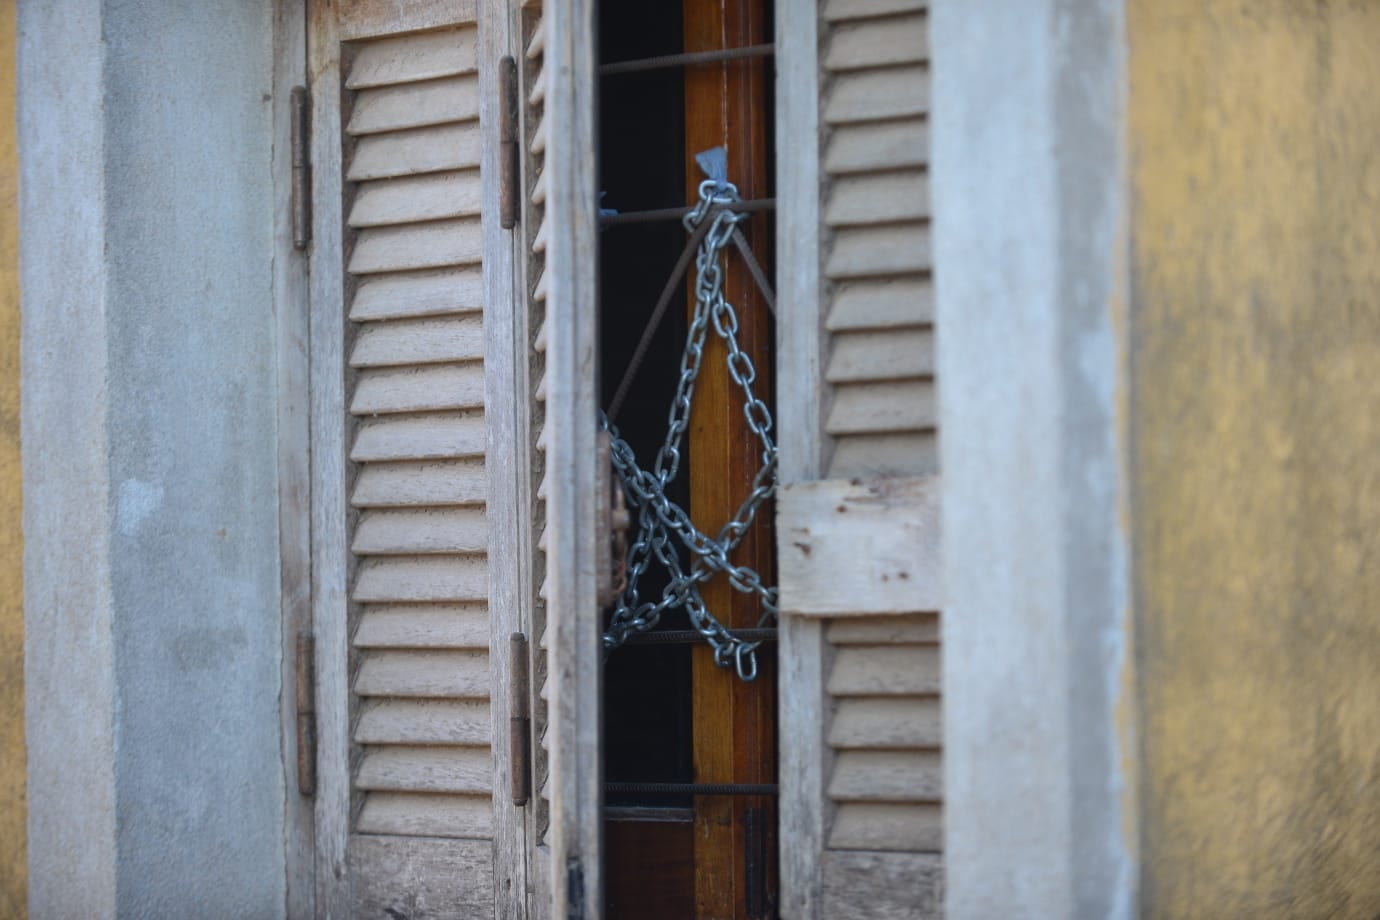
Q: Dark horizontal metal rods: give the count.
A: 4